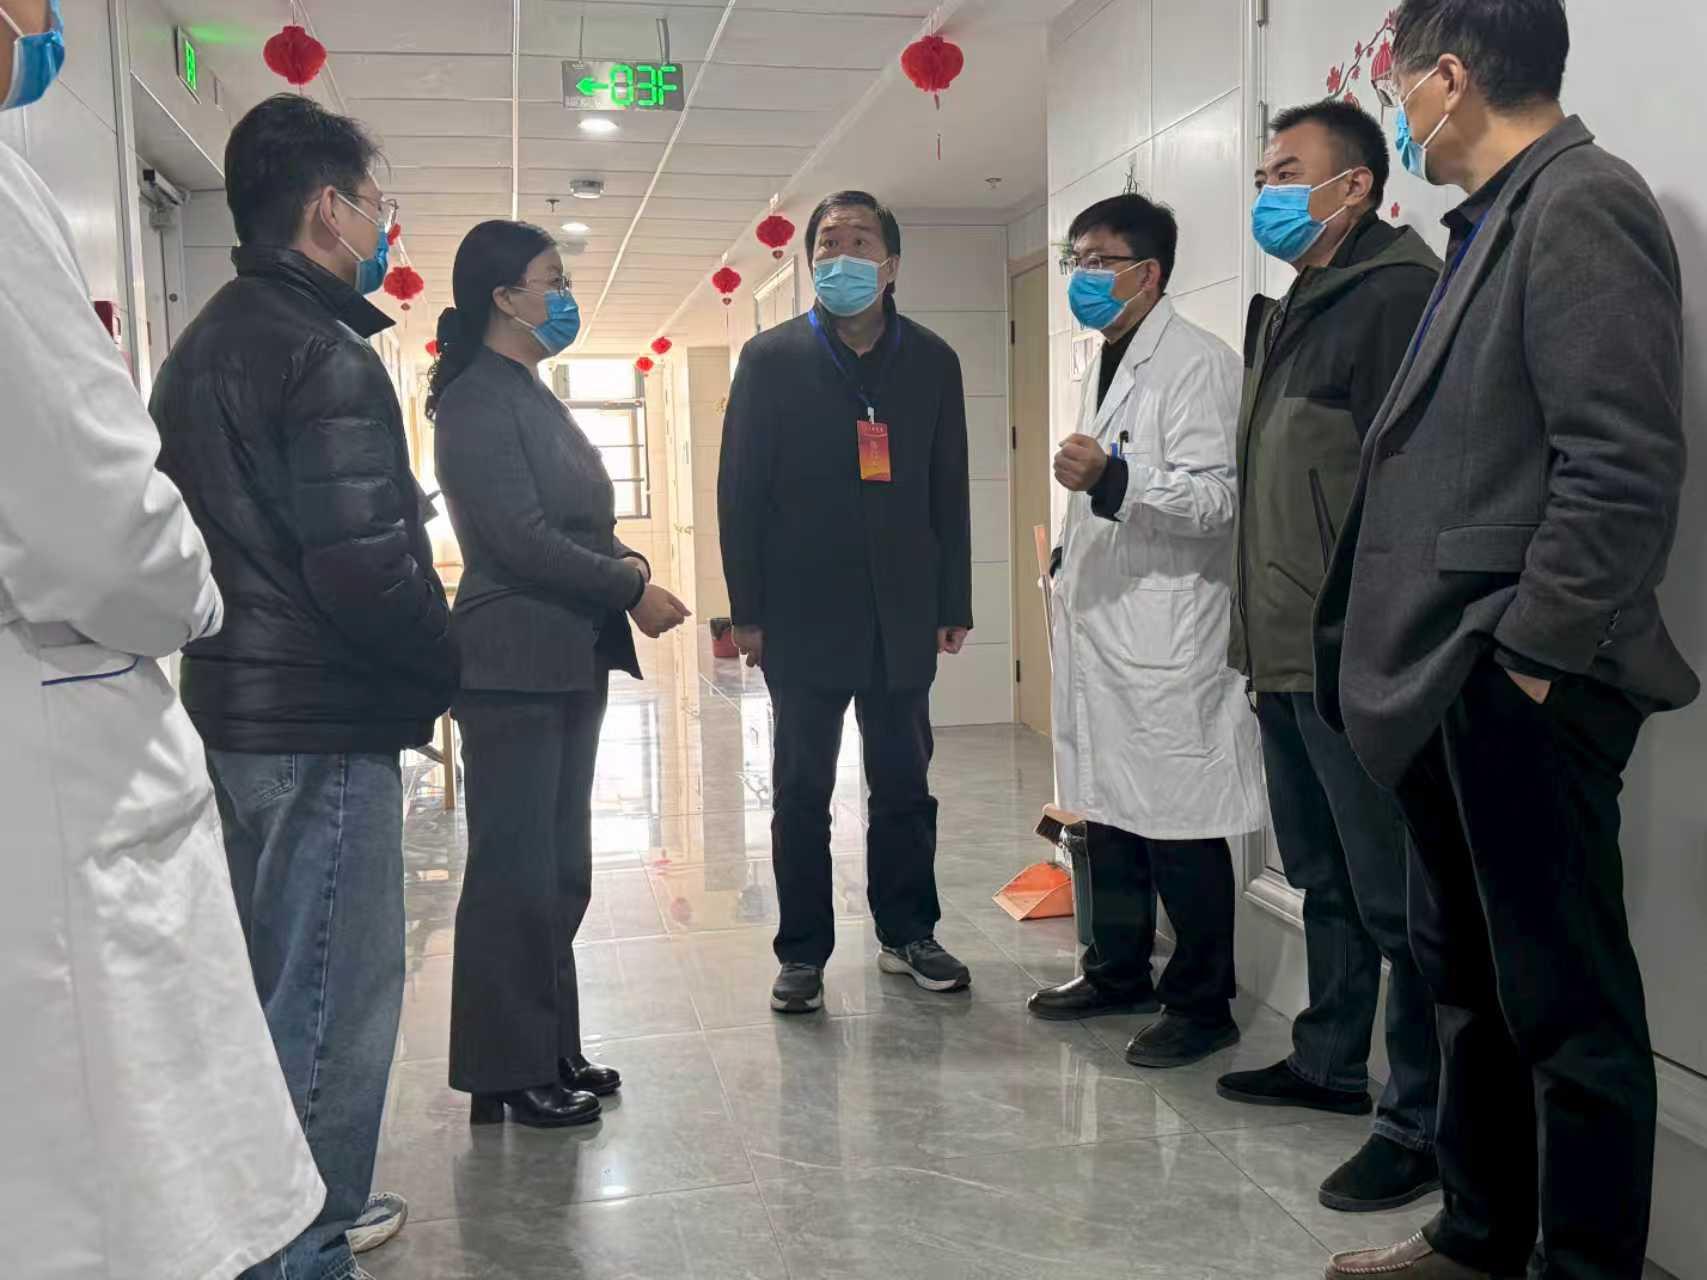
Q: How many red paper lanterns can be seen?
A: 9